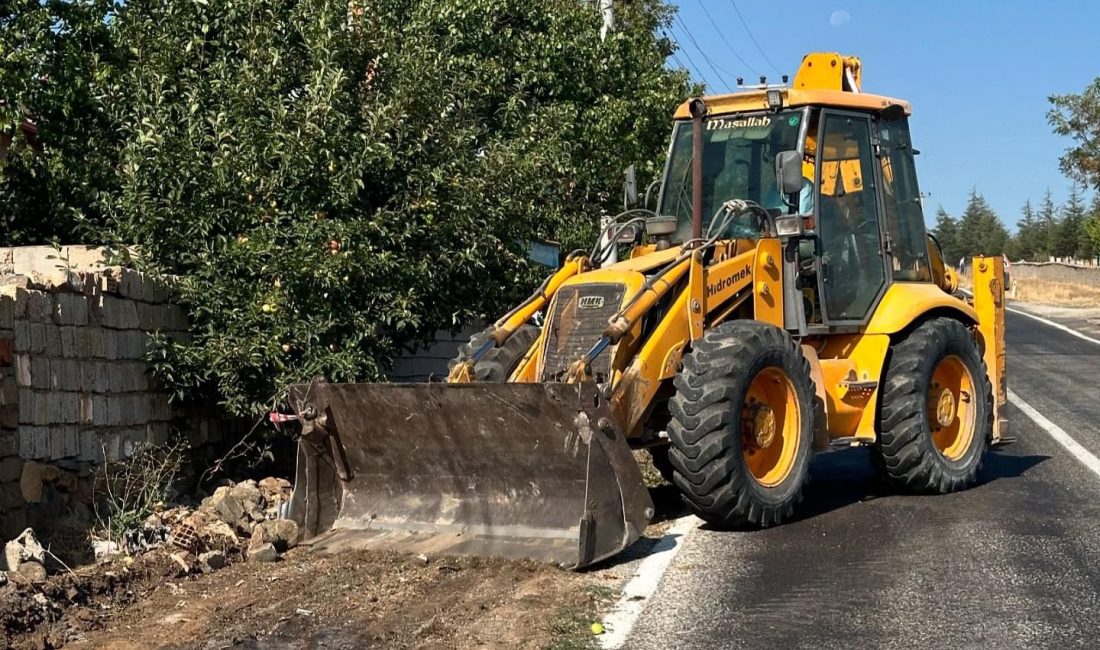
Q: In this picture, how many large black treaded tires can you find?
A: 3